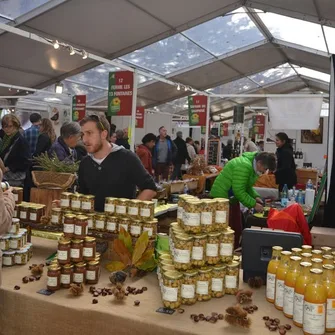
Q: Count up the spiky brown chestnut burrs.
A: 6